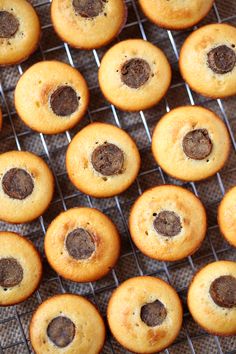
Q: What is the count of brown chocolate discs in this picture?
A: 14